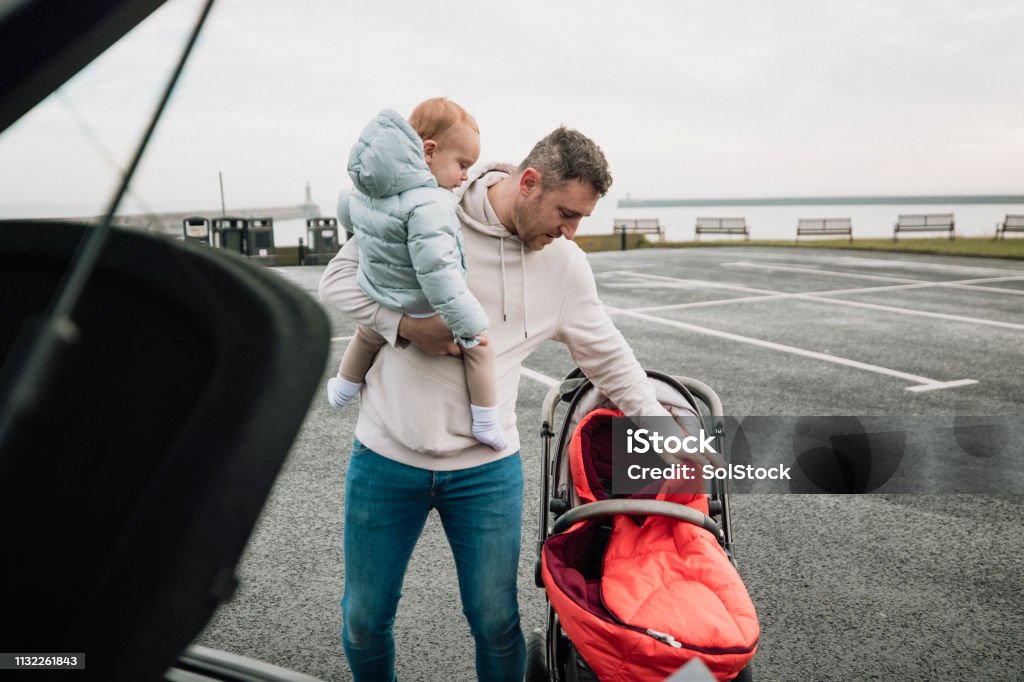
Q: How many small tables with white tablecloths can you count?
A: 0